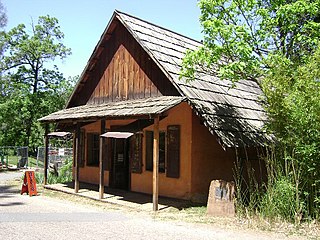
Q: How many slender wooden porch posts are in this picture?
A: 4